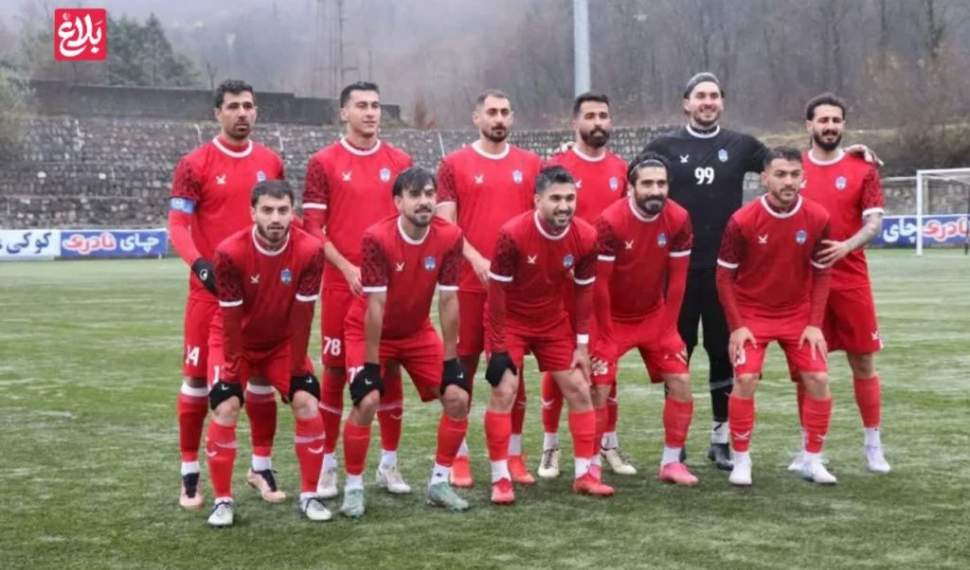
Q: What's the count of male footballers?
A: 11